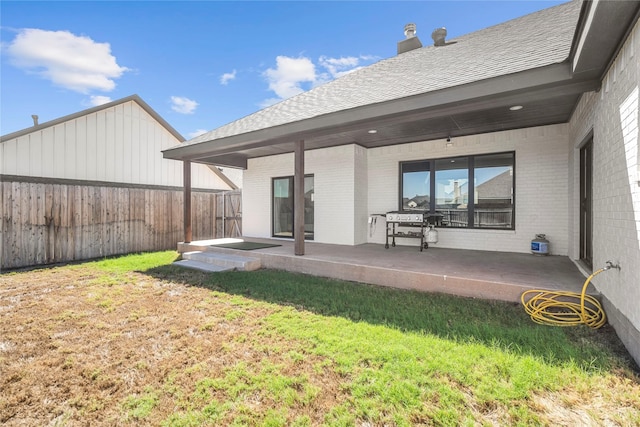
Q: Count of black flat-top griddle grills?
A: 1